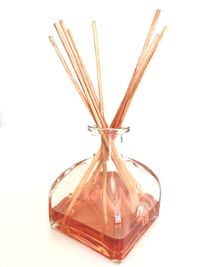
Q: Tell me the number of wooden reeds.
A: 8